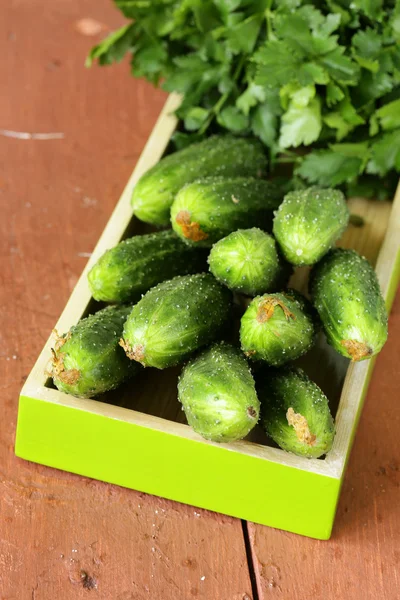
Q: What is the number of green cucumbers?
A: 11